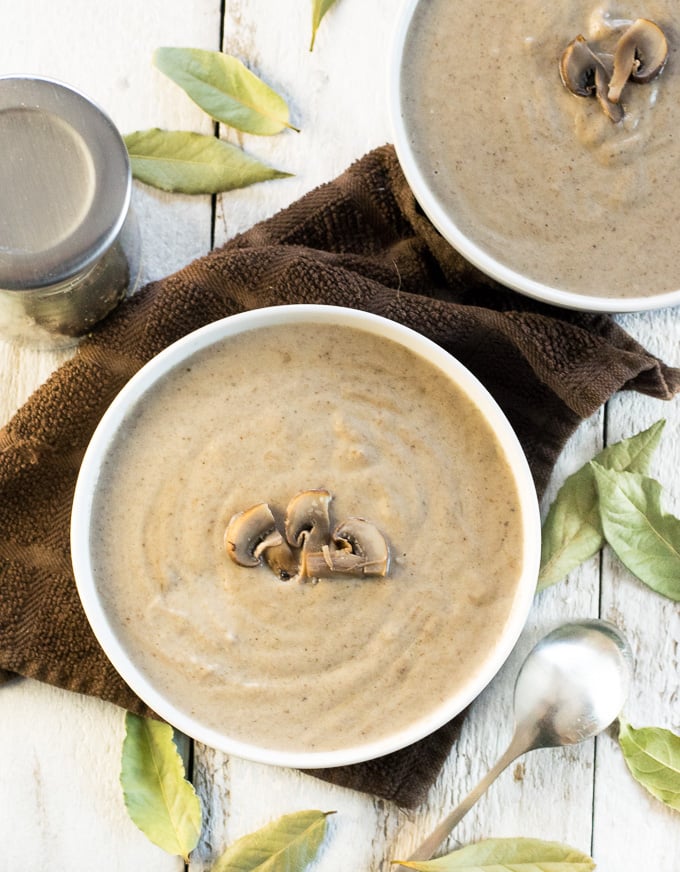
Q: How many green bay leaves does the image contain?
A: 9